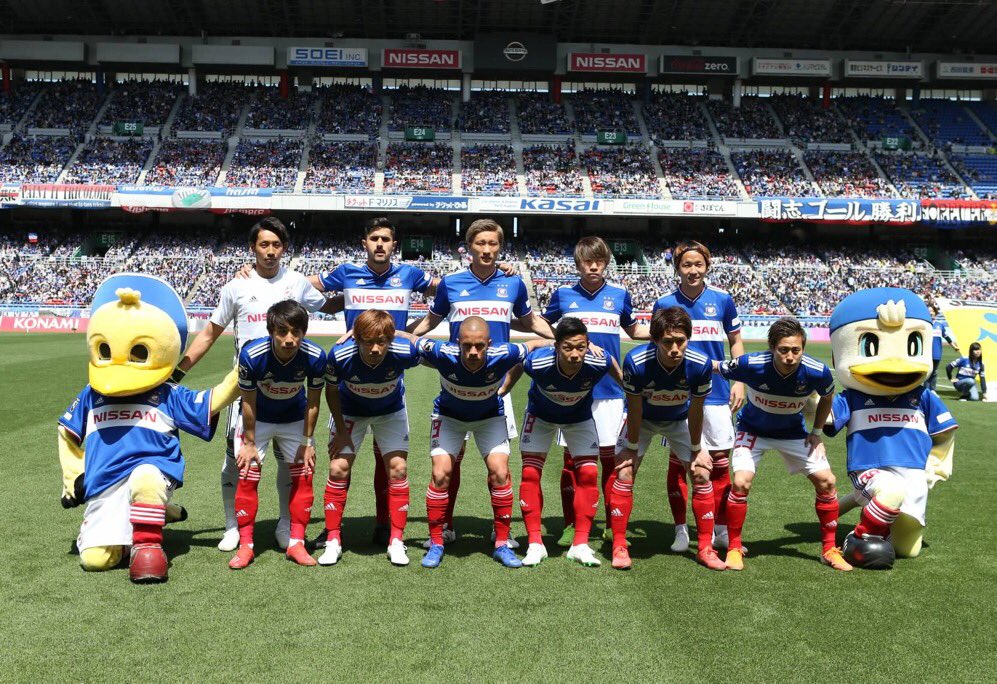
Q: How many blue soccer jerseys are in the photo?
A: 12